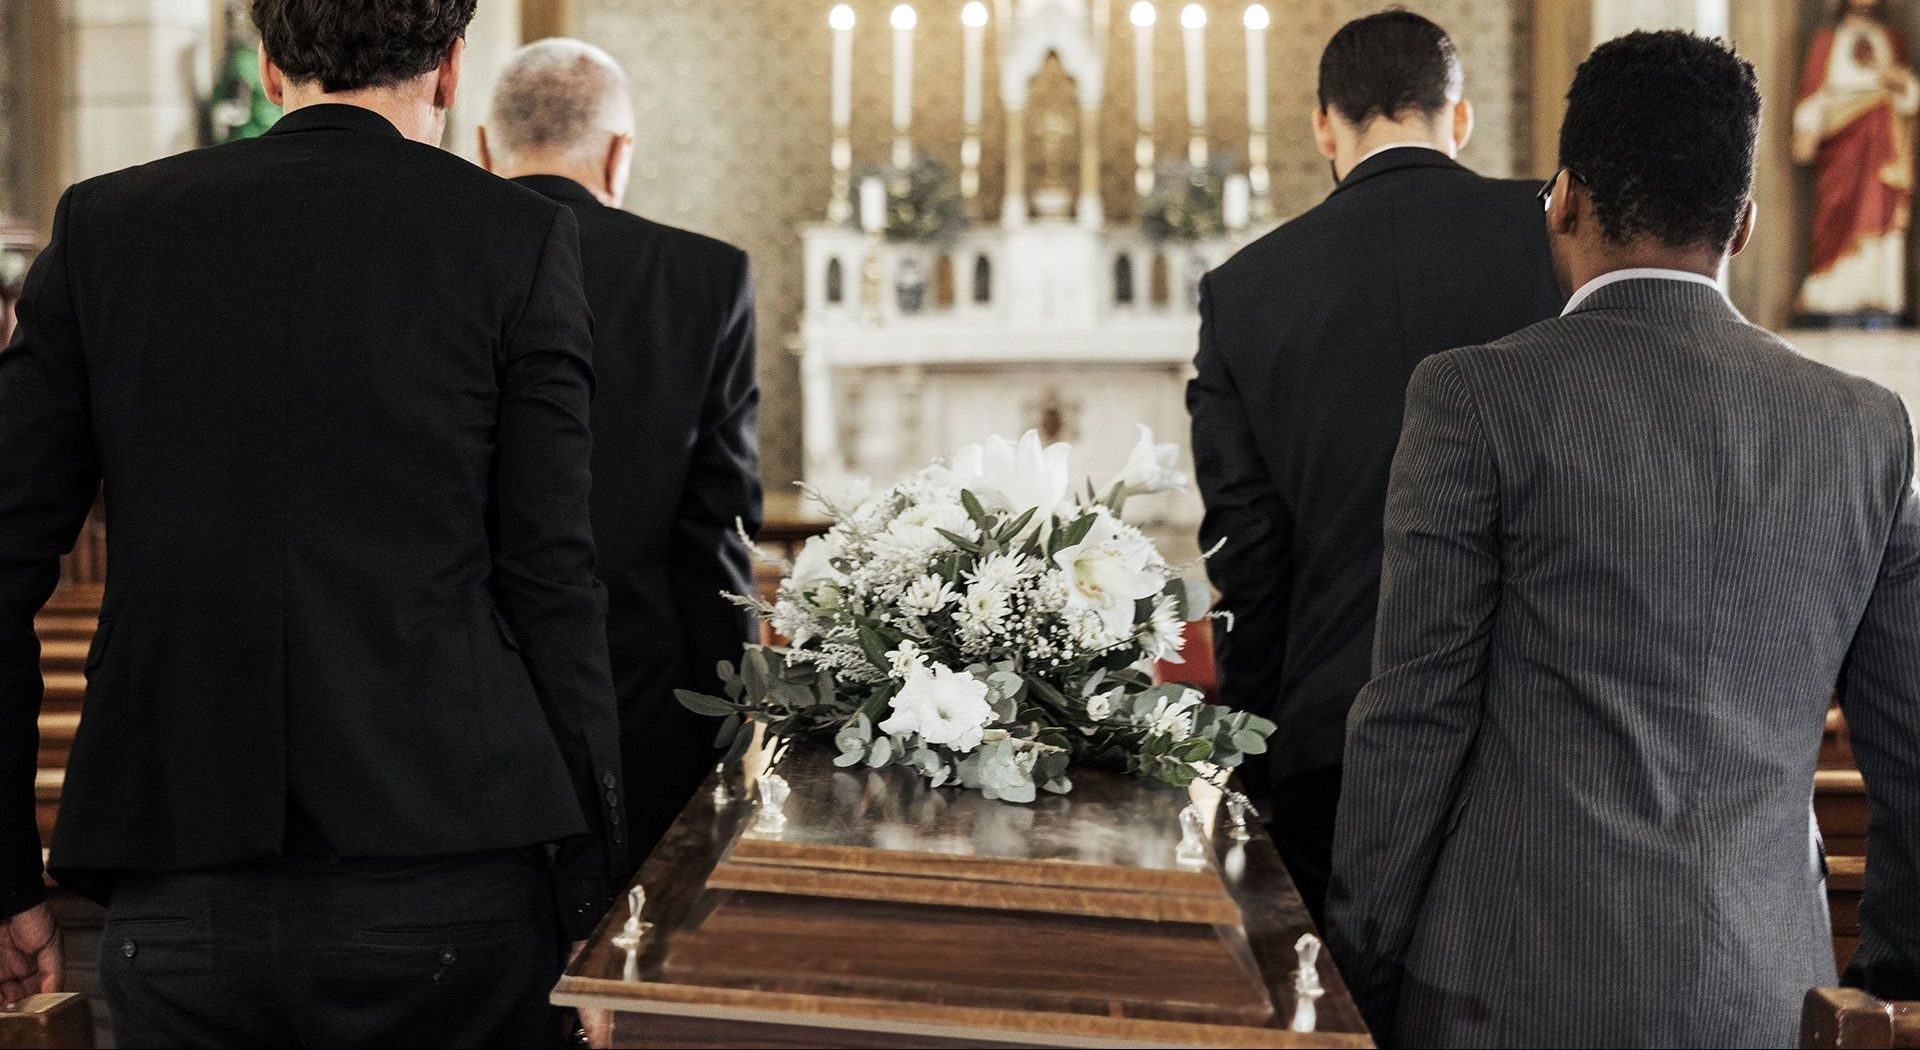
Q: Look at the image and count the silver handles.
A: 6